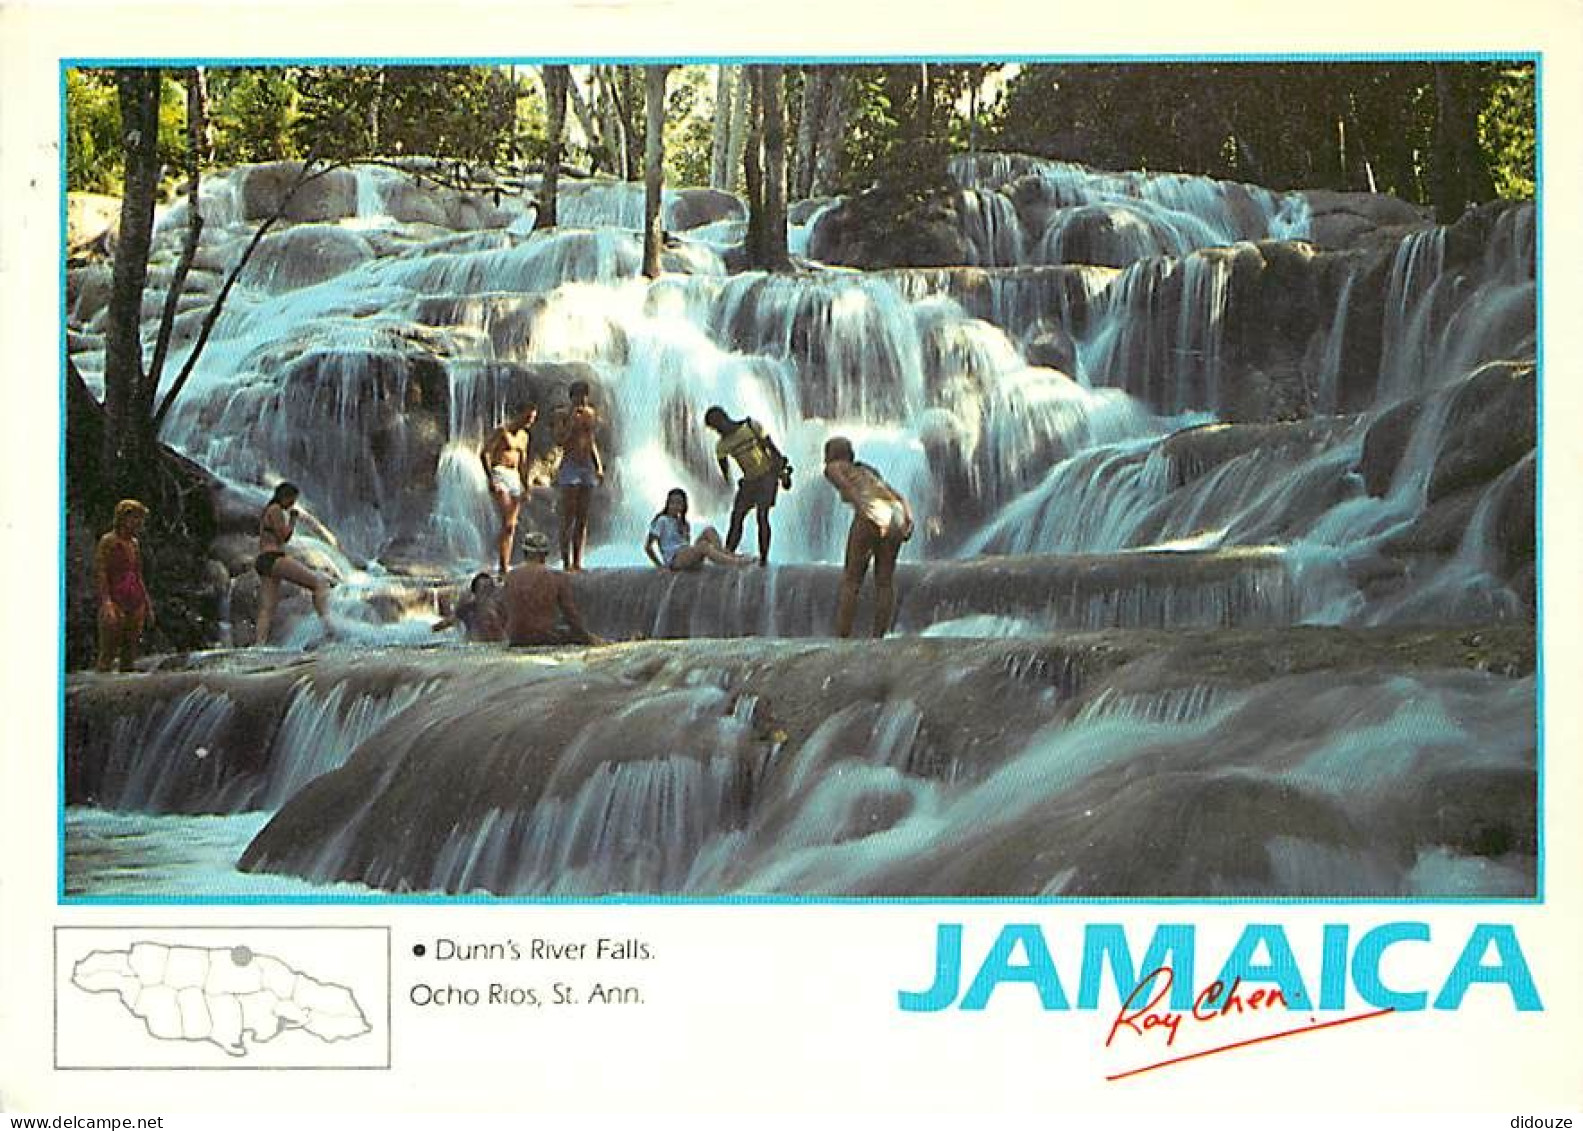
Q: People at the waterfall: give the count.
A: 9